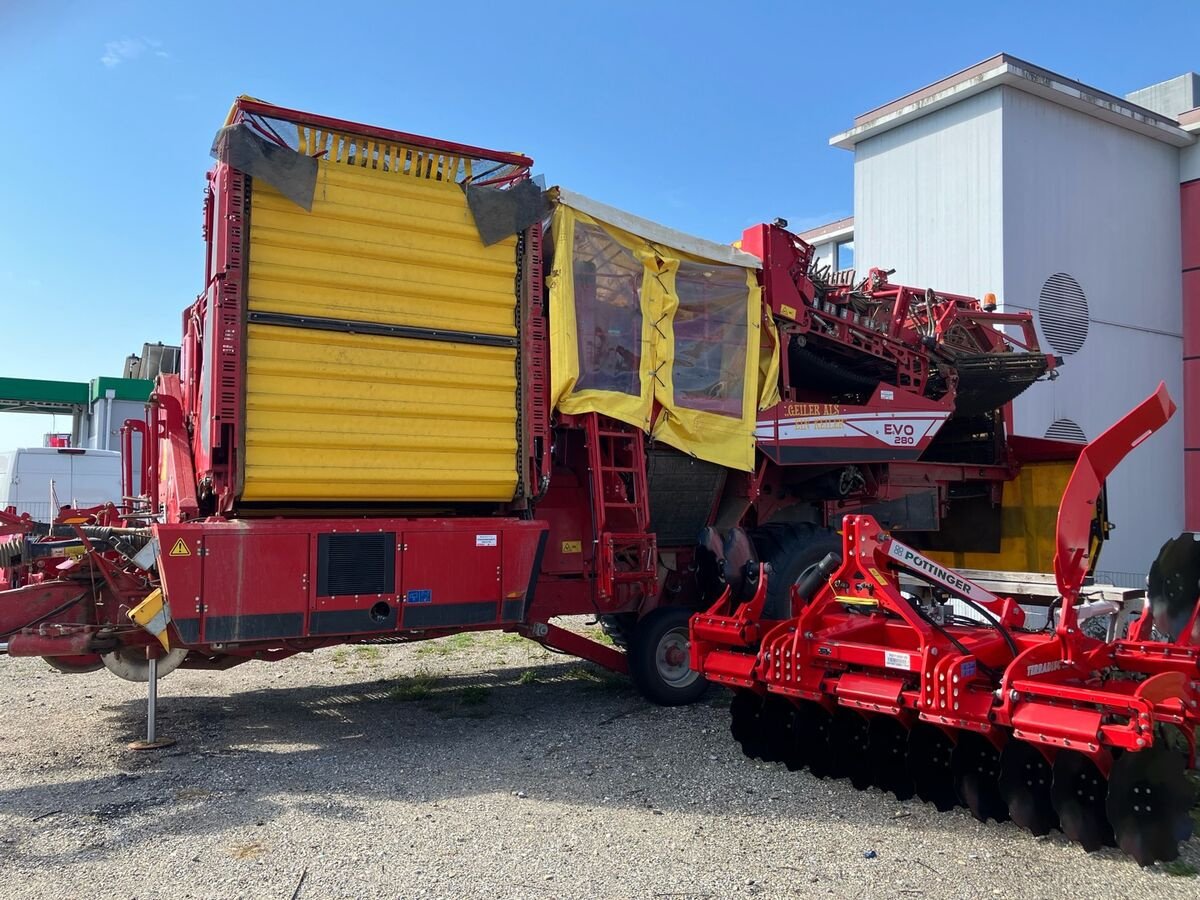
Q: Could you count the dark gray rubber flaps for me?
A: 2